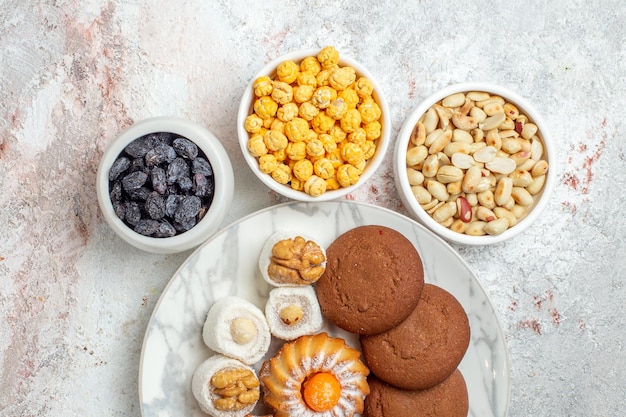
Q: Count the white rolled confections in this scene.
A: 4